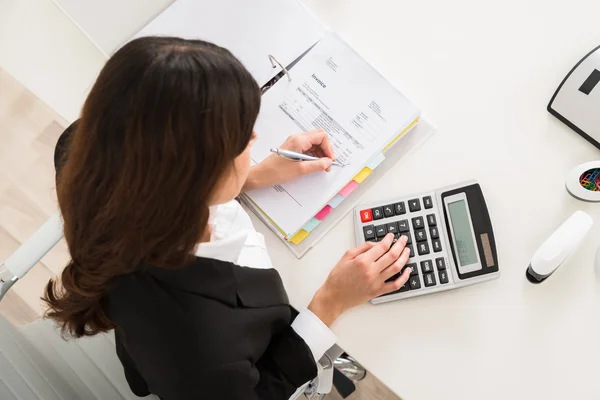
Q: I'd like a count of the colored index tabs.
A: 7